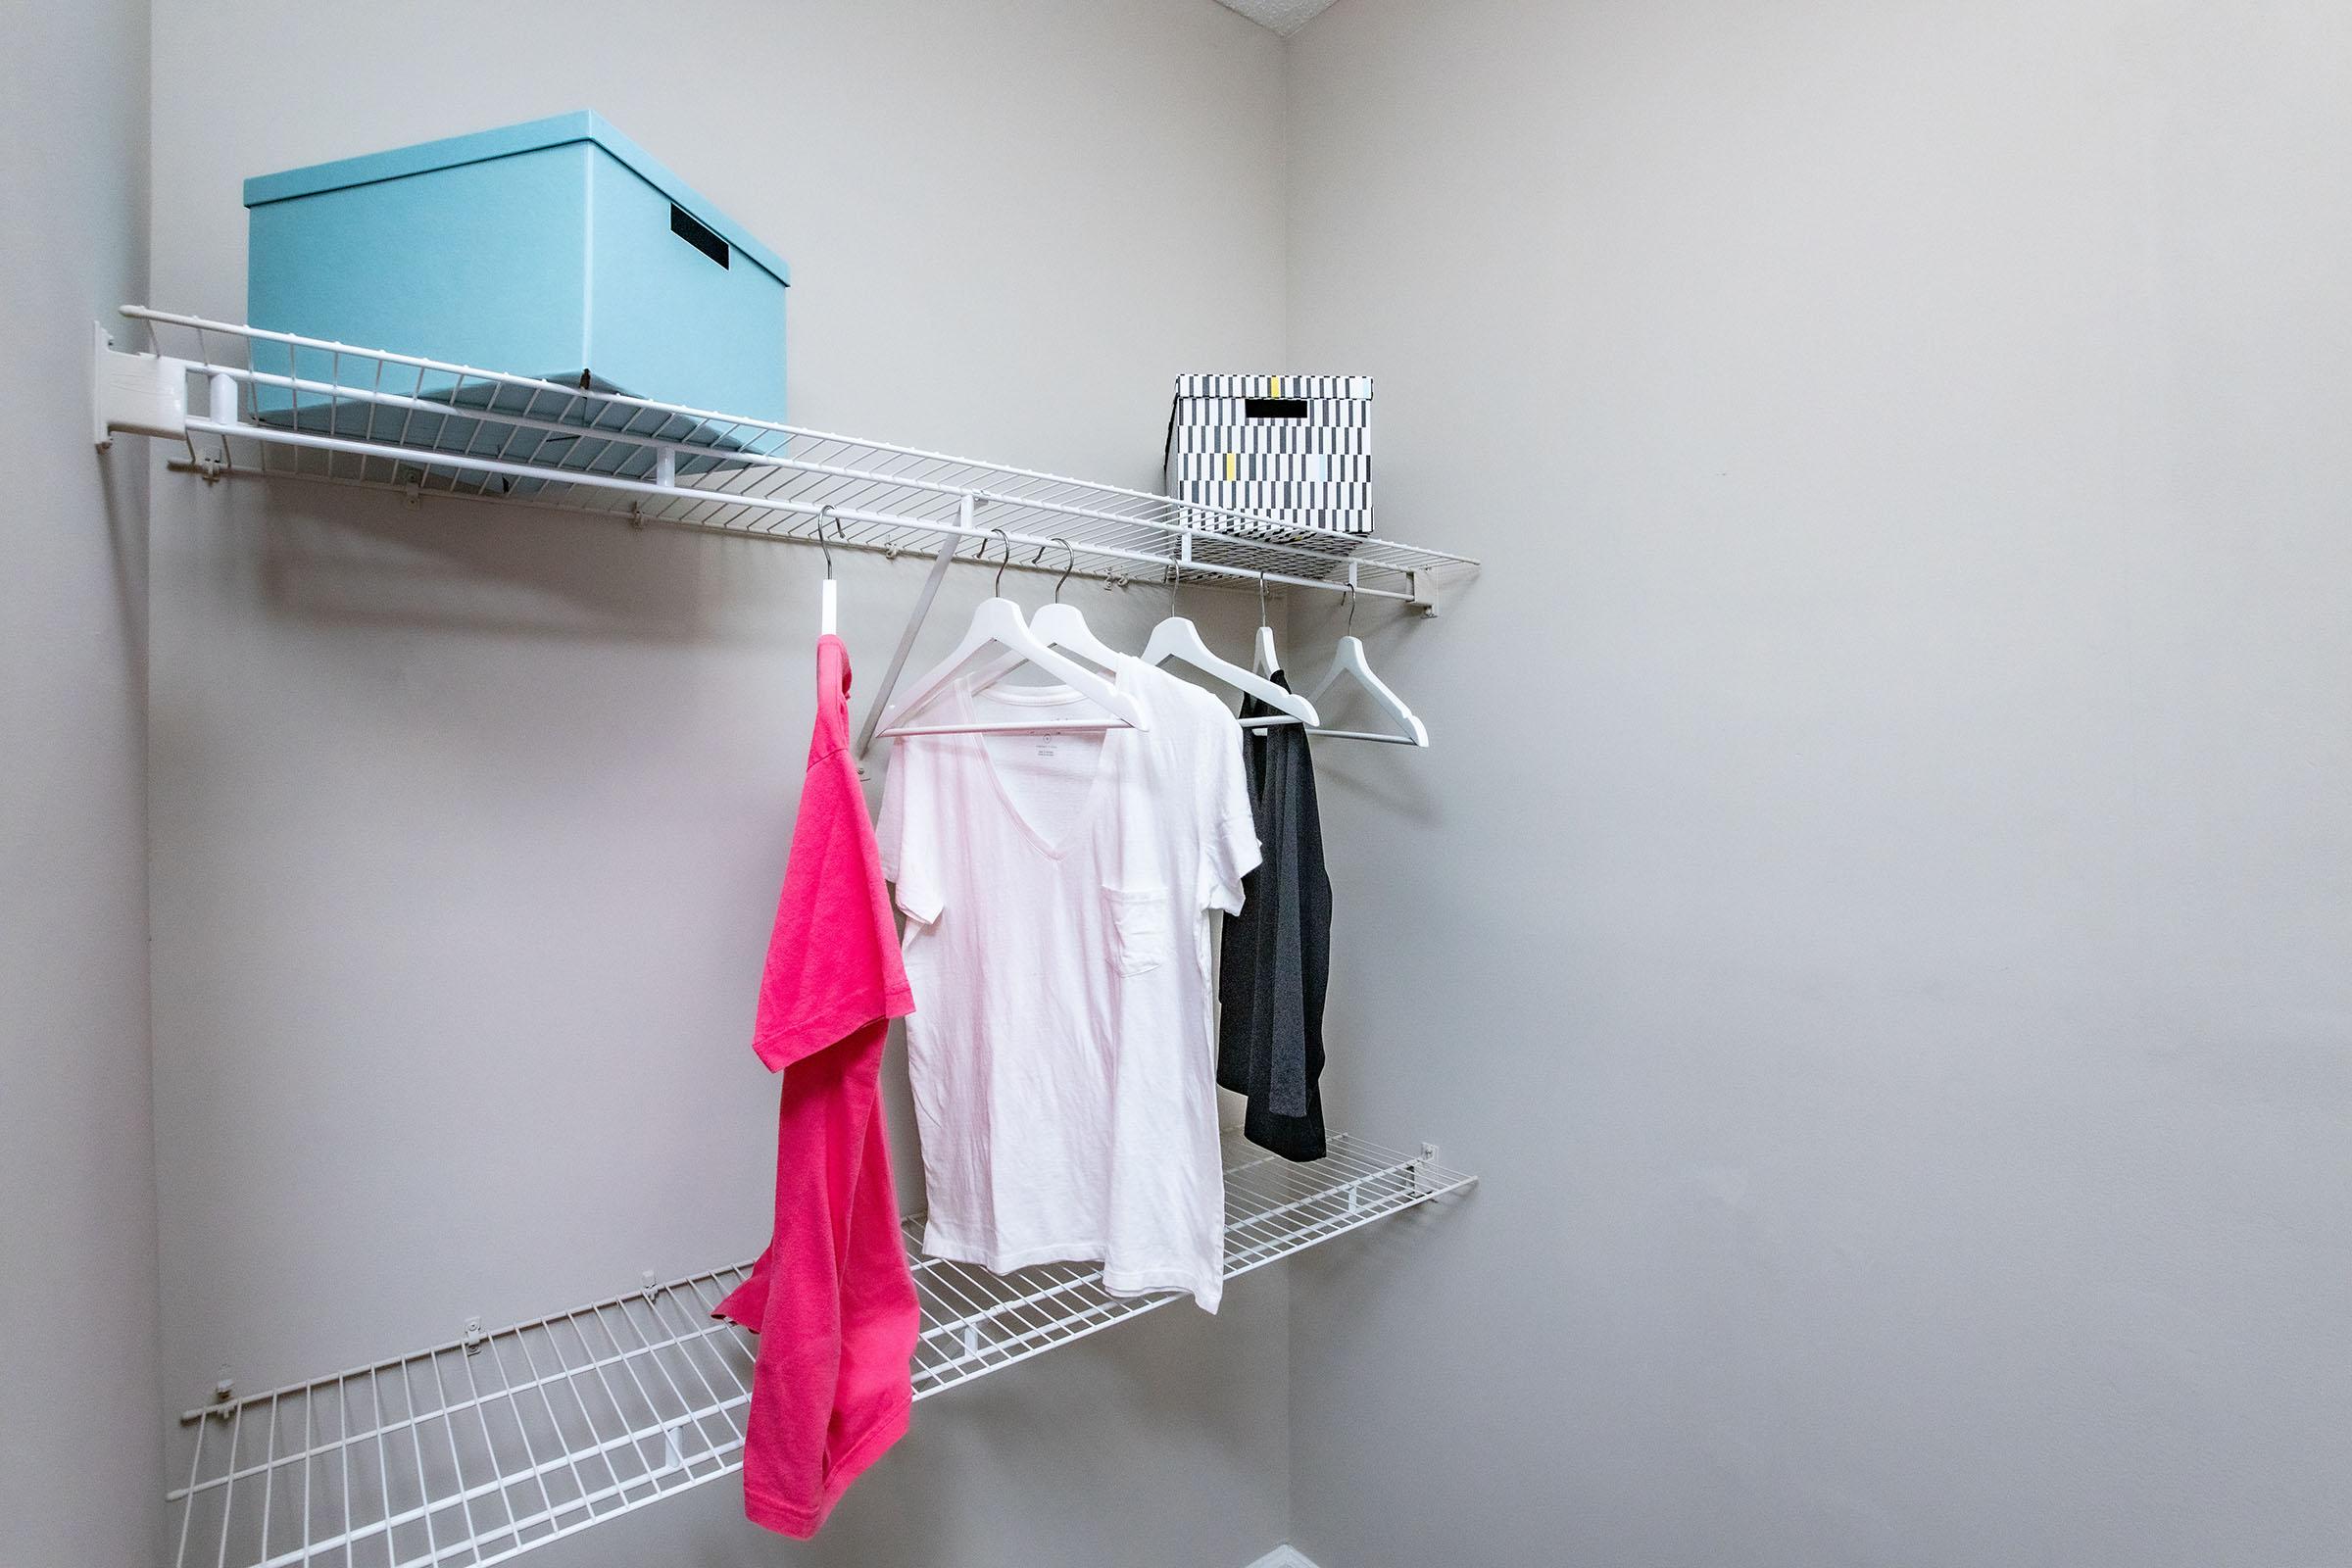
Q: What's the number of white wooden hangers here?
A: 6